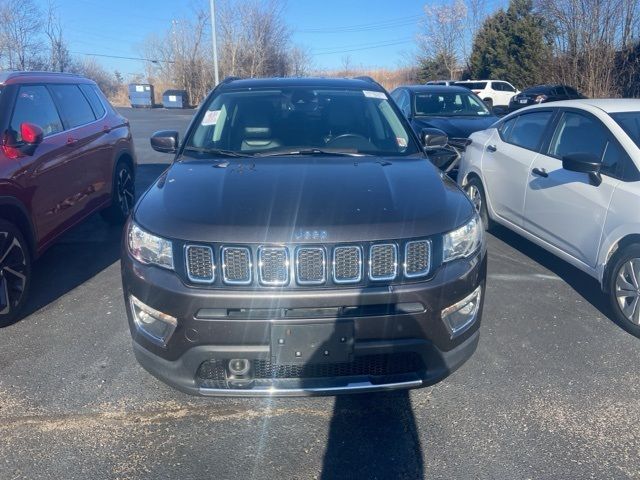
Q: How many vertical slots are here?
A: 7